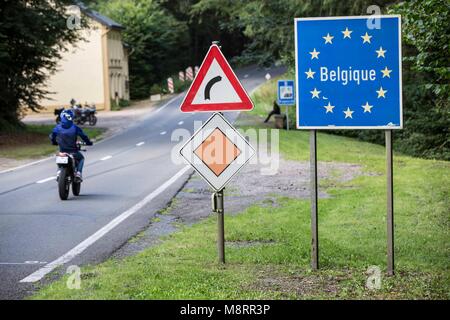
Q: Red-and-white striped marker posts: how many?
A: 4